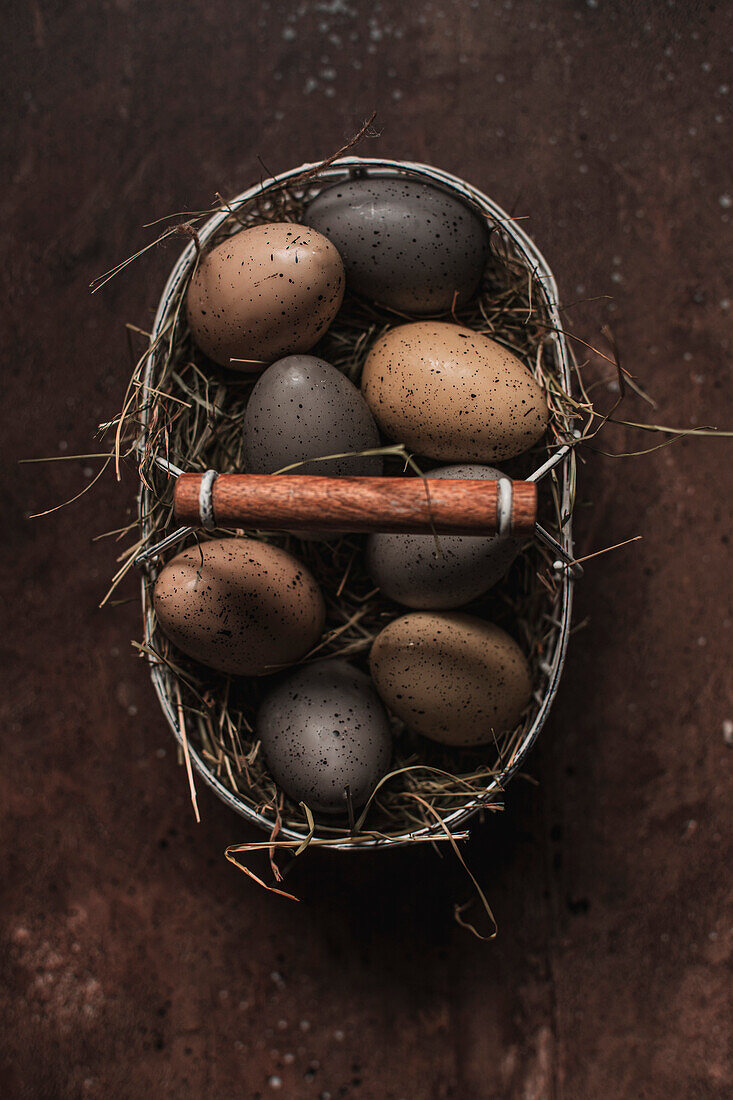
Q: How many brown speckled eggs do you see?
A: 4